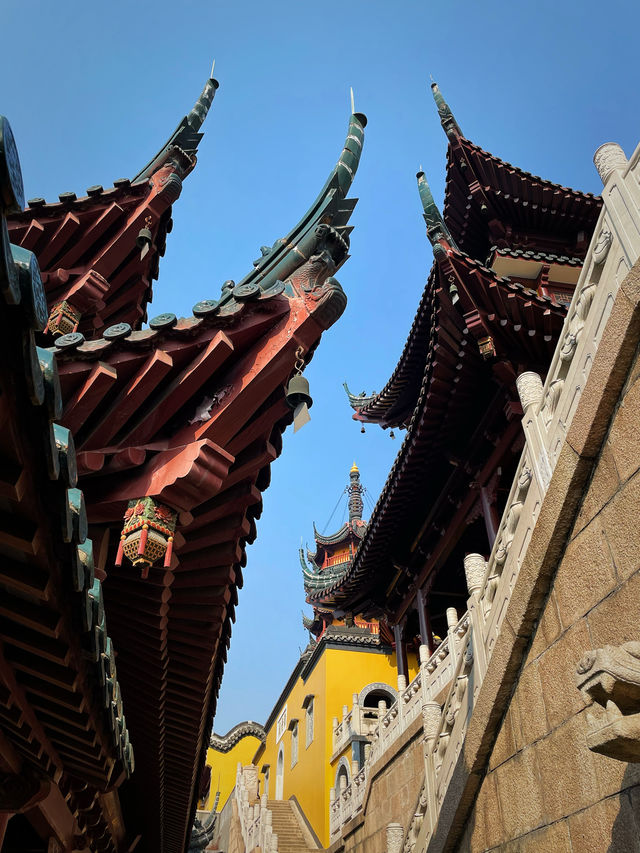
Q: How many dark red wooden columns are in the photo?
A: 3